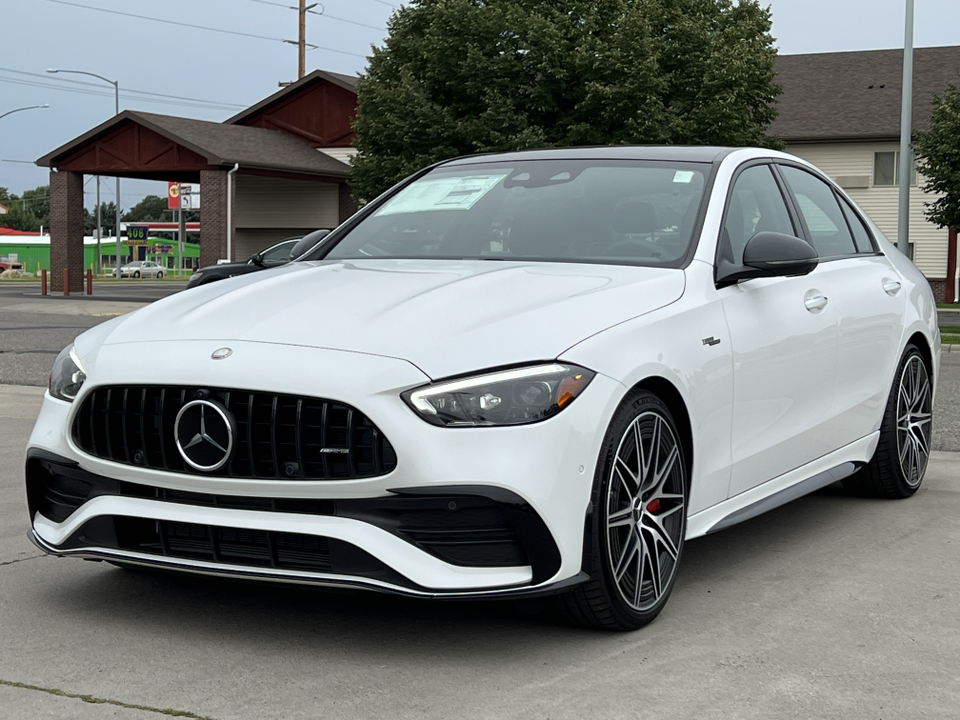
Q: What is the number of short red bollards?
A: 3